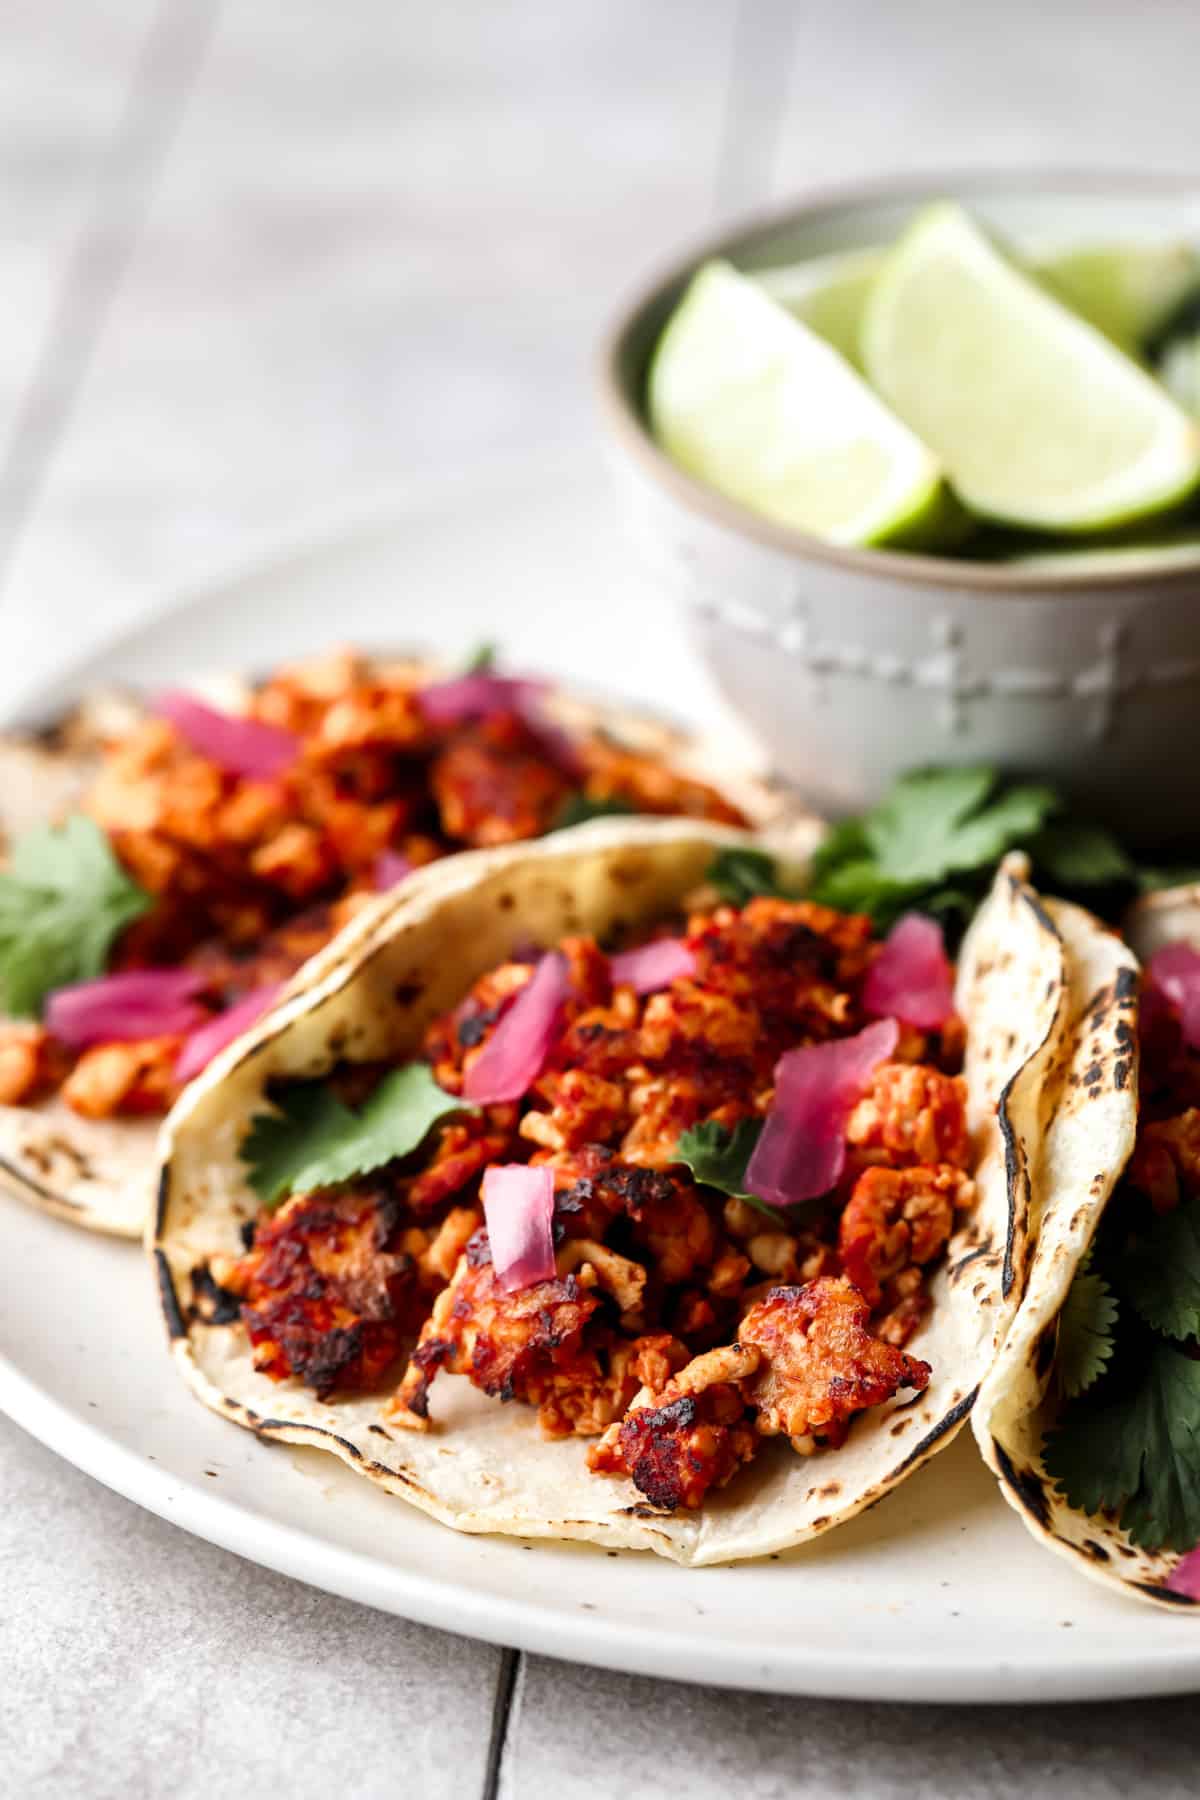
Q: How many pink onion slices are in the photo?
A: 12